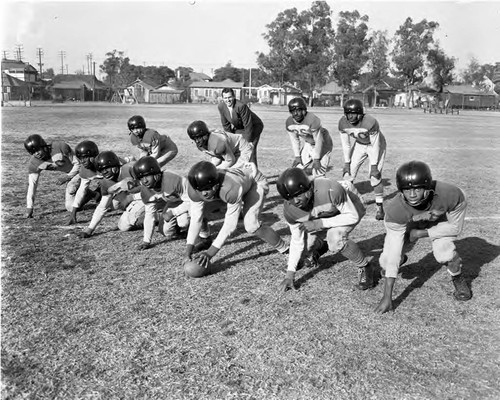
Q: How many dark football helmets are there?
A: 11